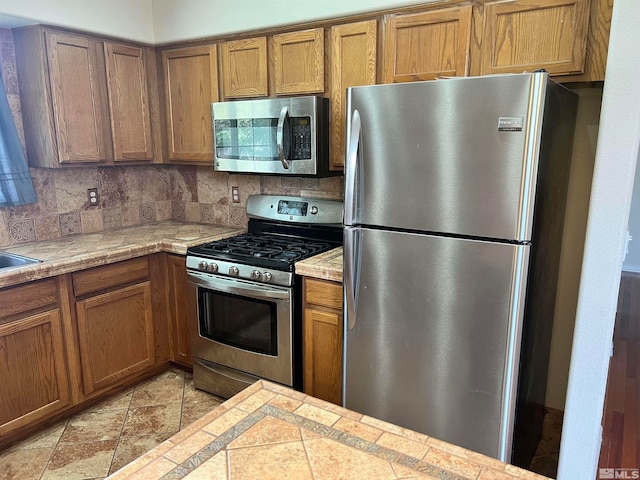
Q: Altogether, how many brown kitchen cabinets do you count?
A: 12